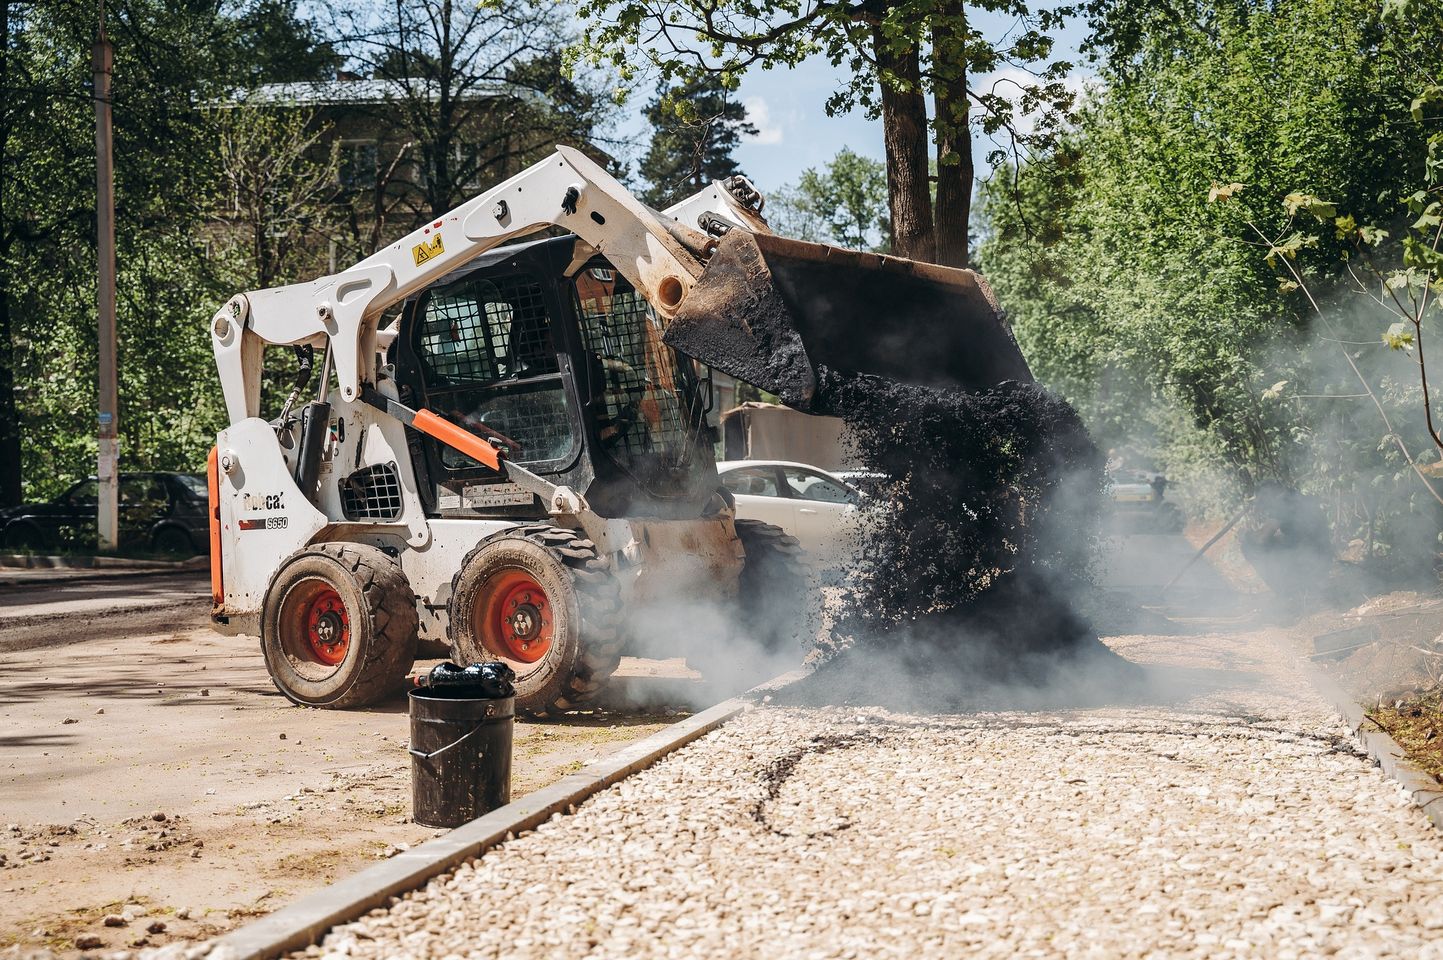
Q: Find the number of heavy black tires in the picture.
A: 3